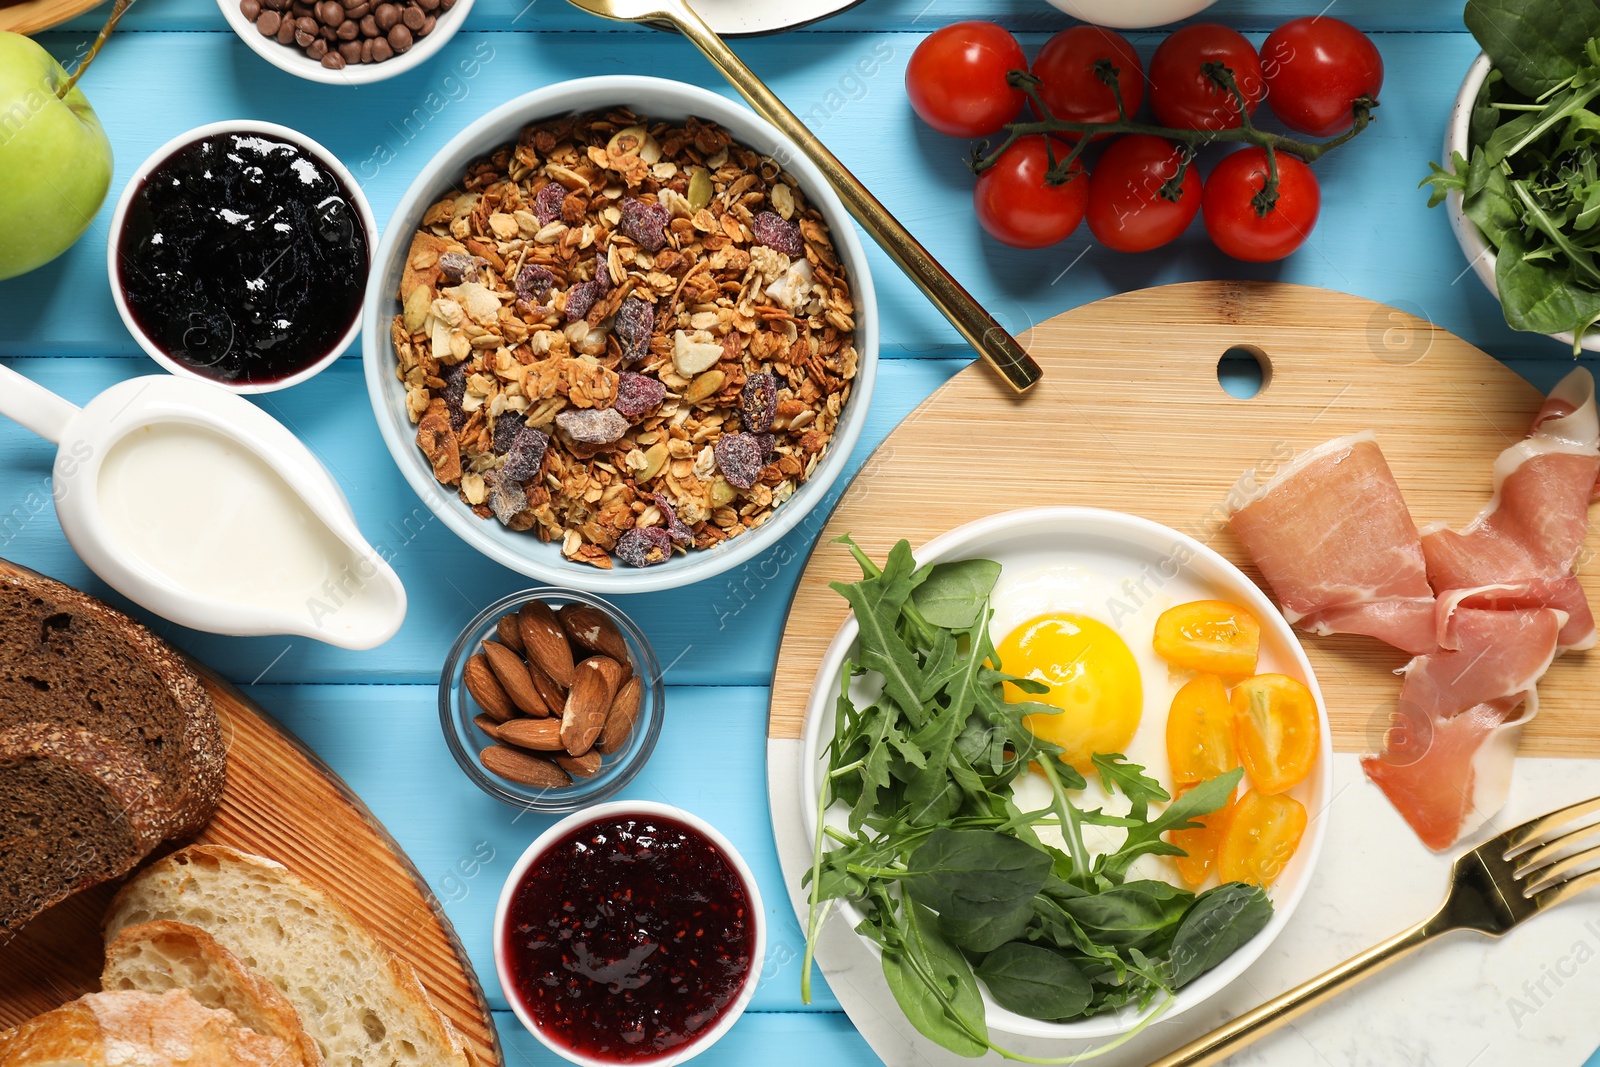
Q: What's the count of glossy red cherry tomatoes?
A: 7